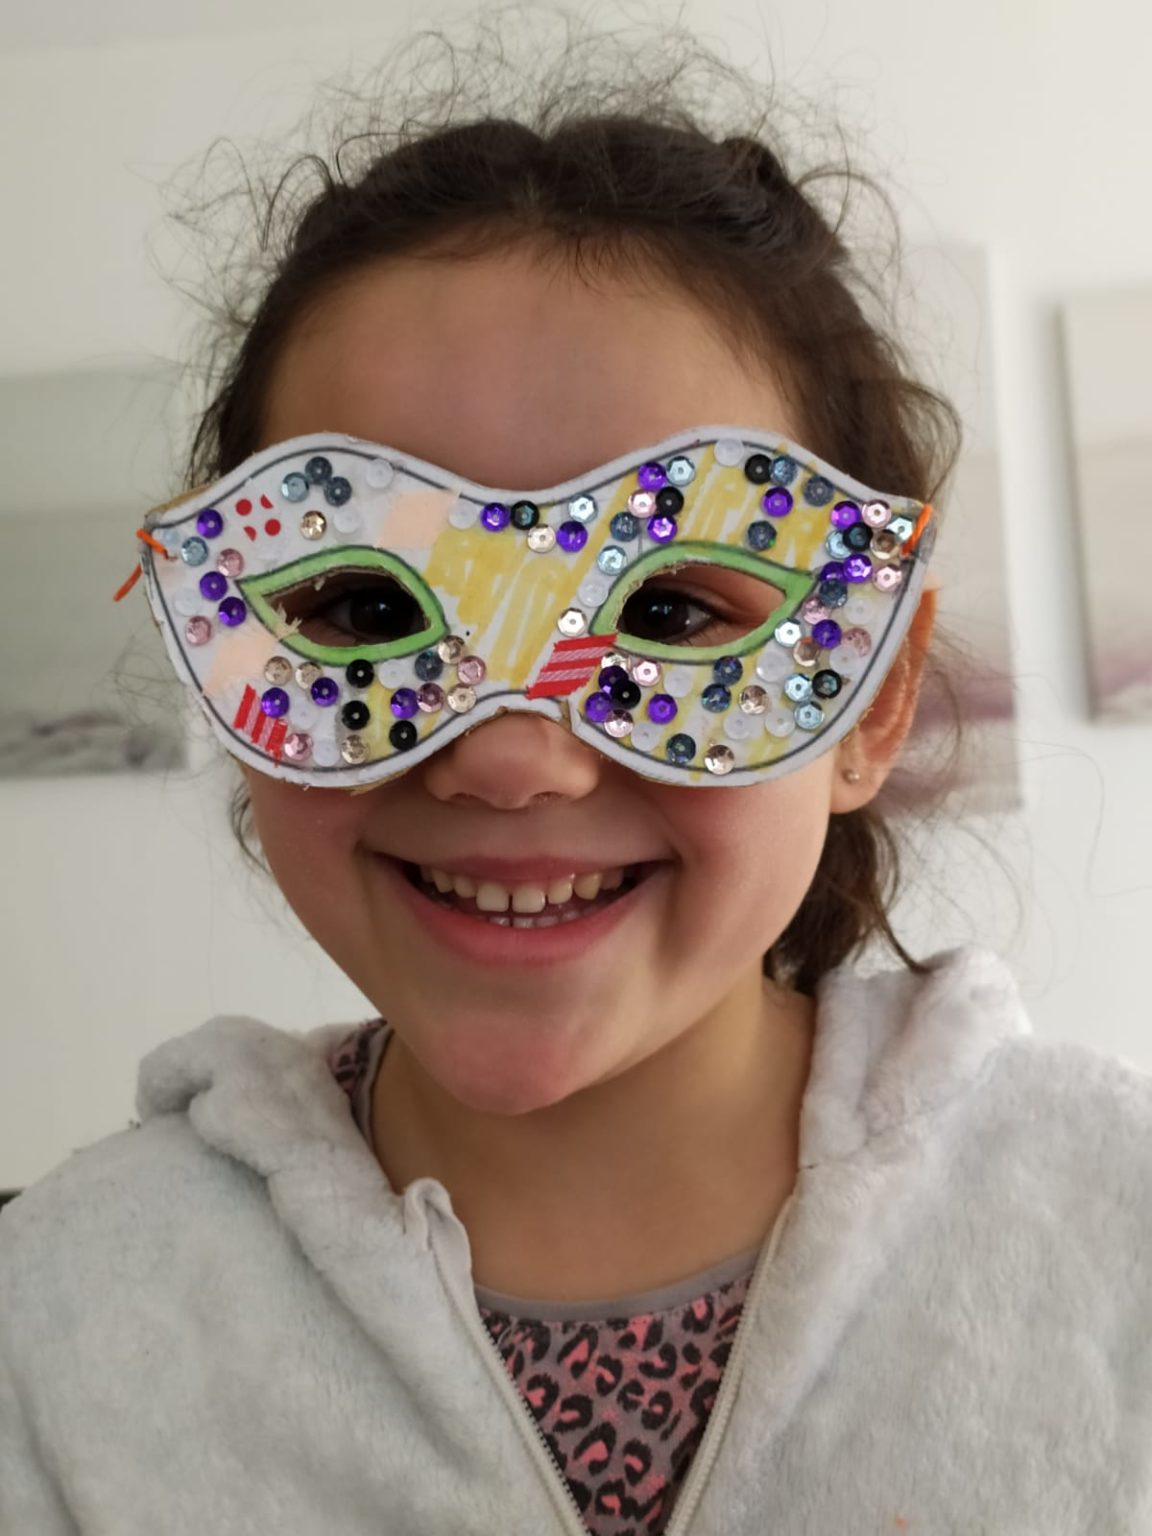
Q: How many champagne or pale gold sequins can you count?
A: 13